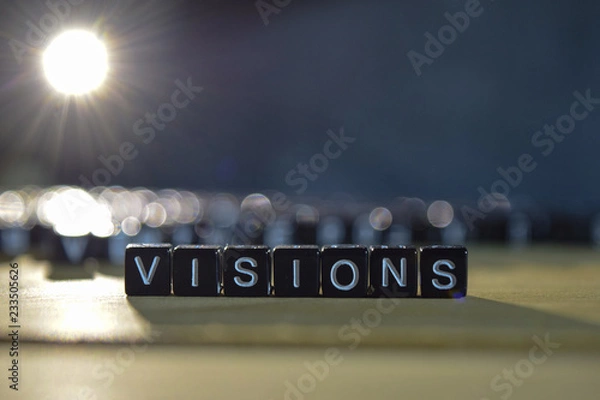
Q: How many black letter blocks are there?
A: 7